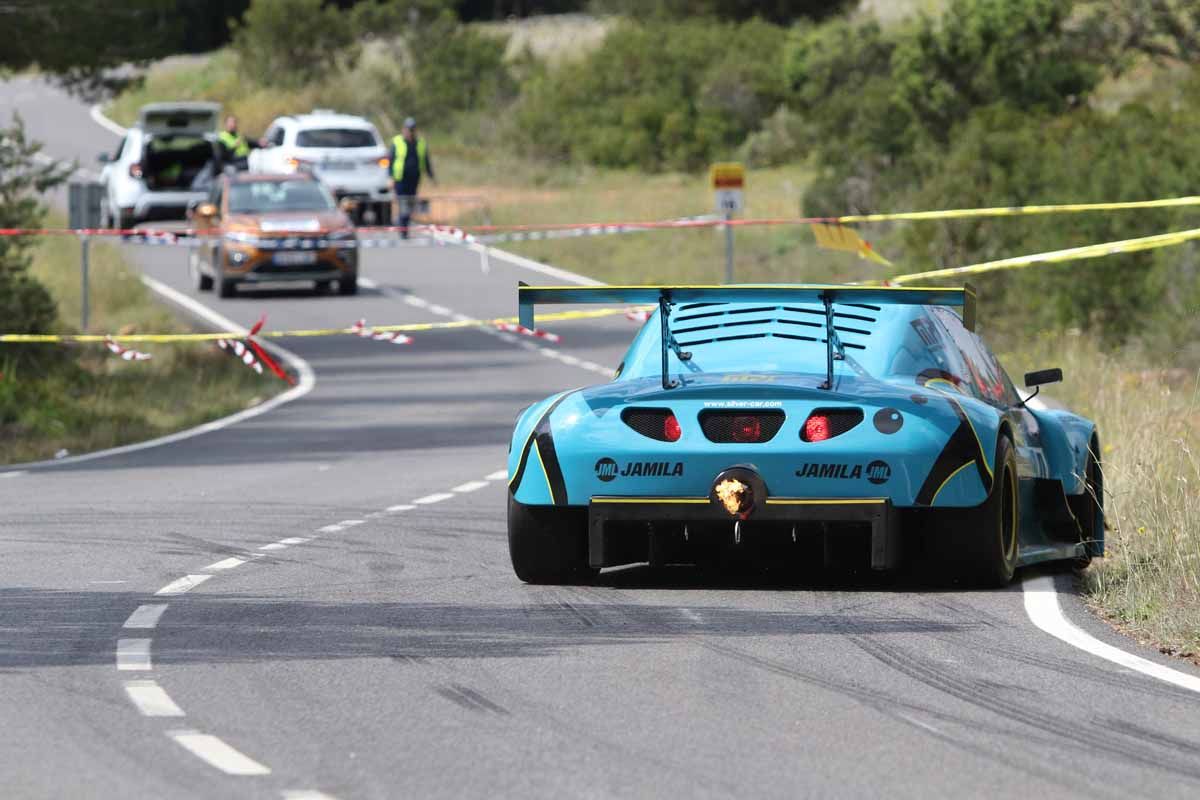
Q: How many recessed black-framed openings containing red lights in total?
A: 3